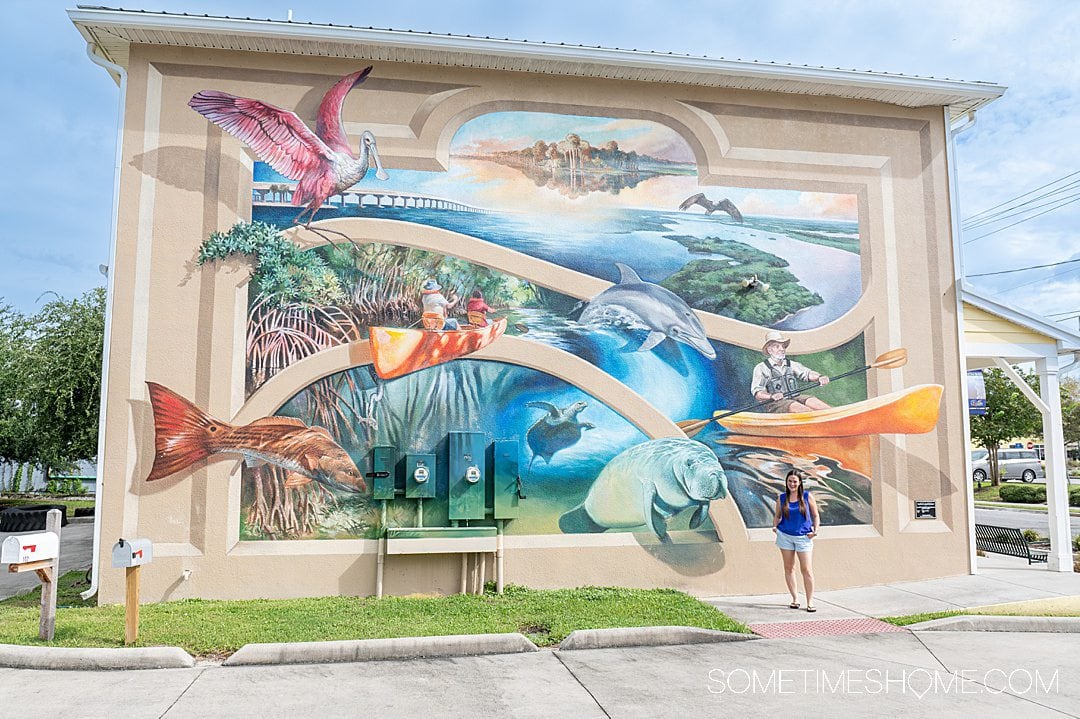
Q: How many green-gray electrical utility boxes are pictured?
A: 4